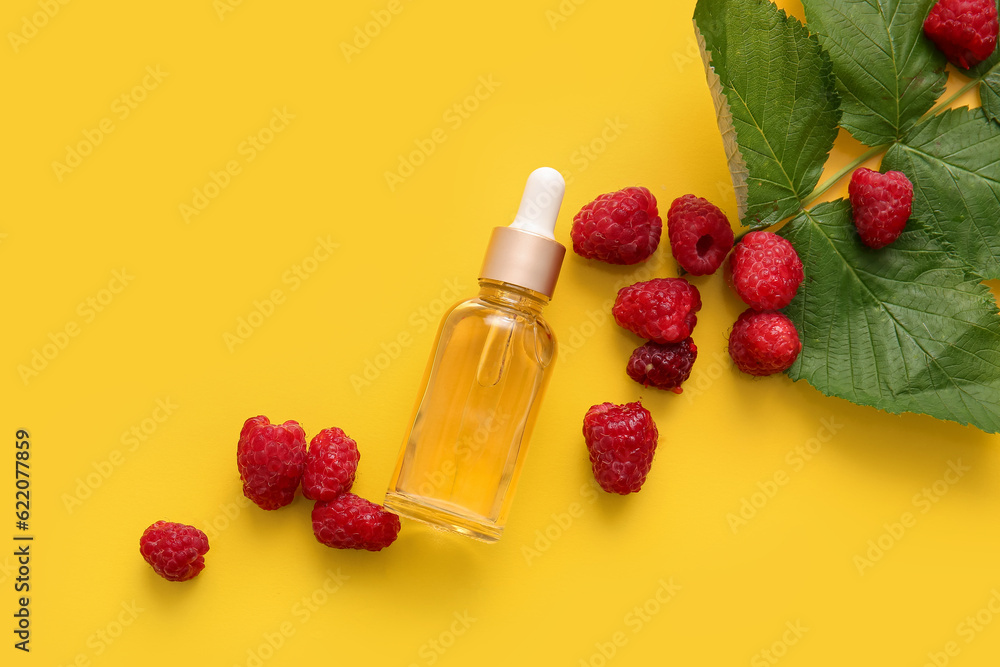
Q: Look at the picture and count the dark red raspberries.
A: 1